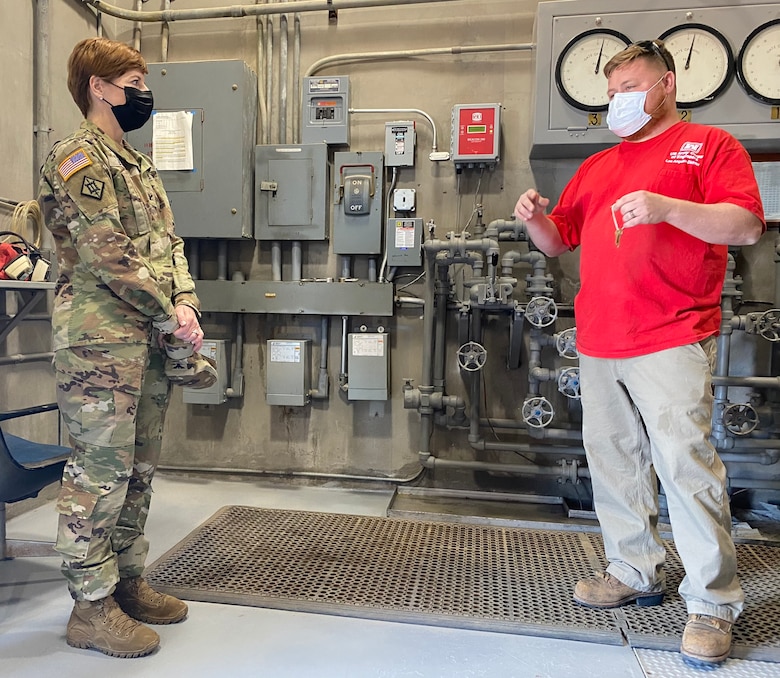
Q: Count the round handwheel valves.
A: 7